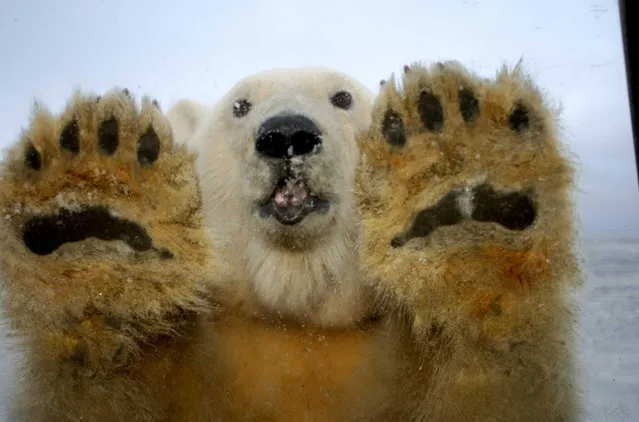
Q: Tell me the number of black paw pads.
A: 10